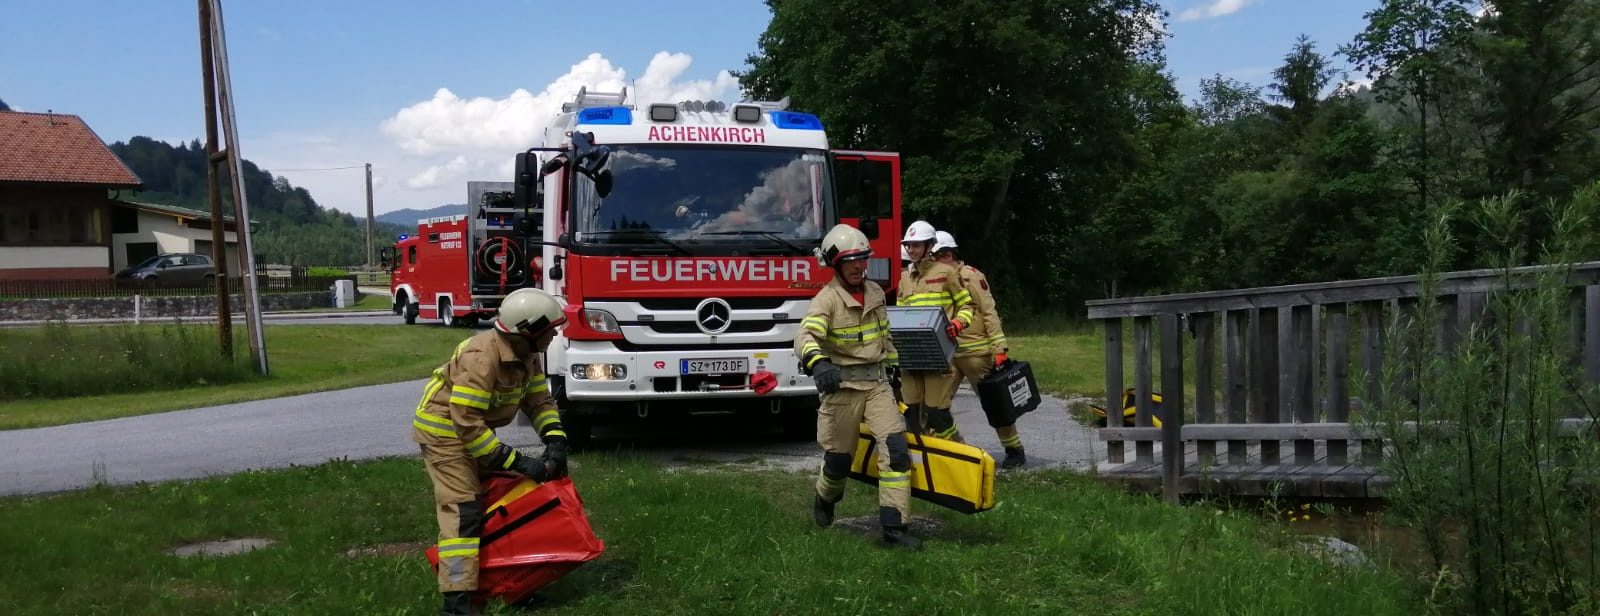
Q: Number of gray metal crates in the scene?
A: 1